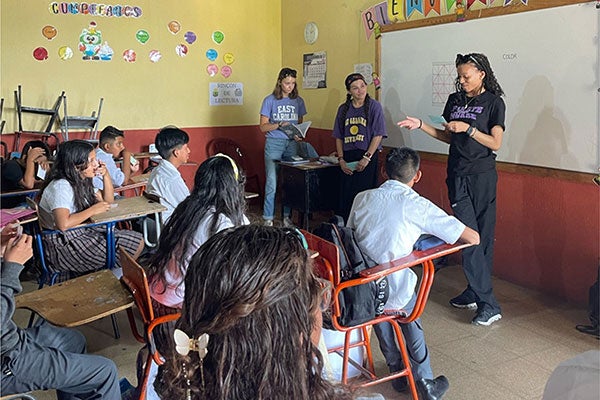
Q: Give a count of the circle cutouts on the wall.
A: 14